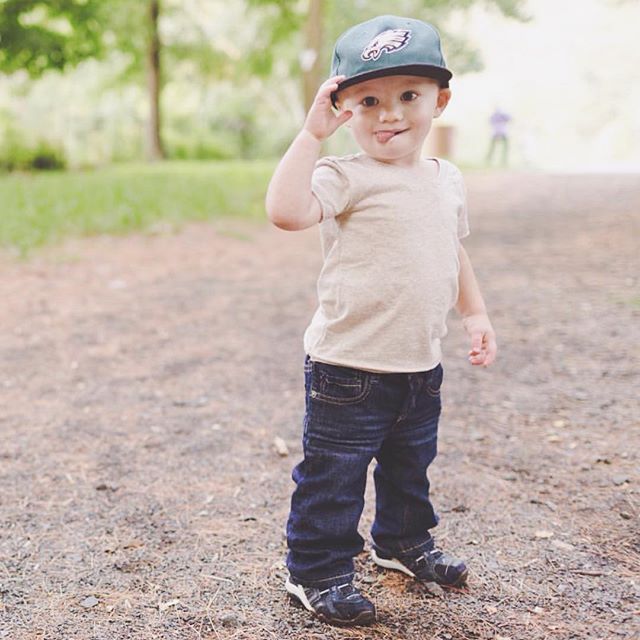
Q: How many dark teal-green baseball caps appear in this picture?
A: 1